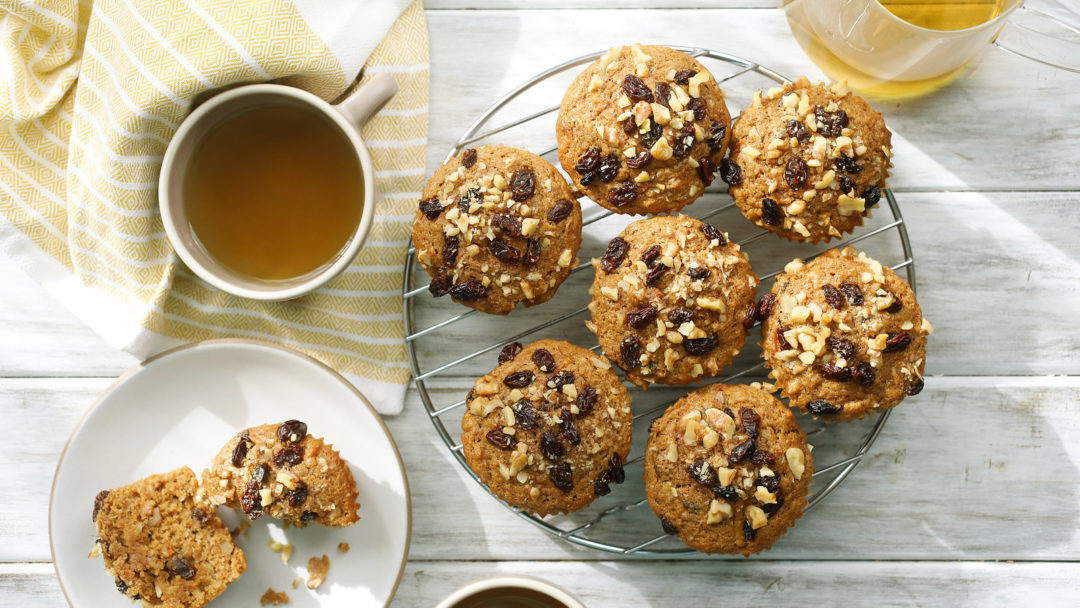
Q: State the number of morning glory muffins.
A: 8